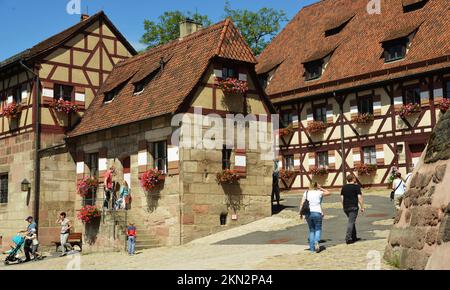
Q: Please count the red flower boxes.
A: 15